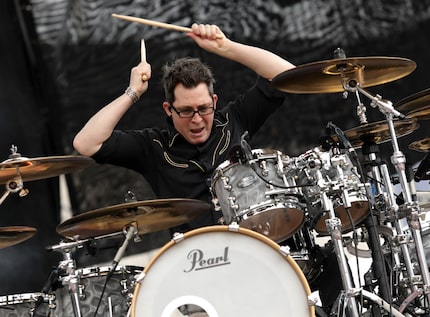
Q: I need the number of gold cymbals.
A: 7